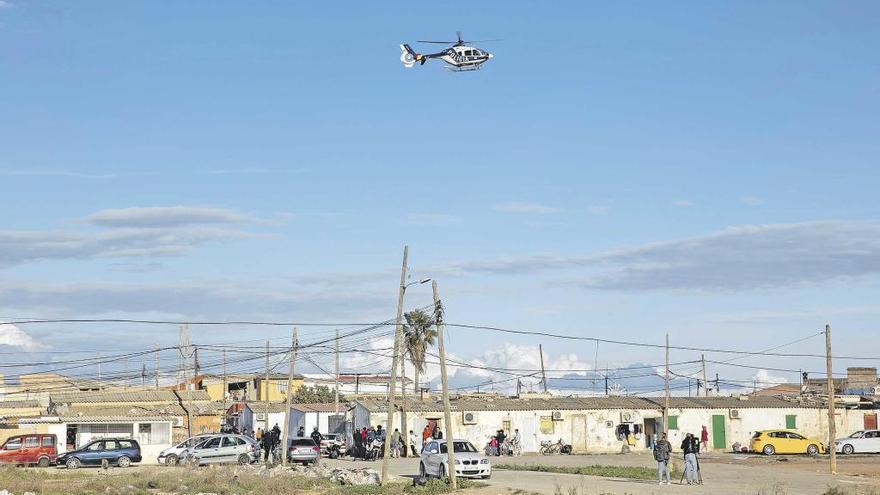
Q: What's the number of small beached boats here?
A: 0